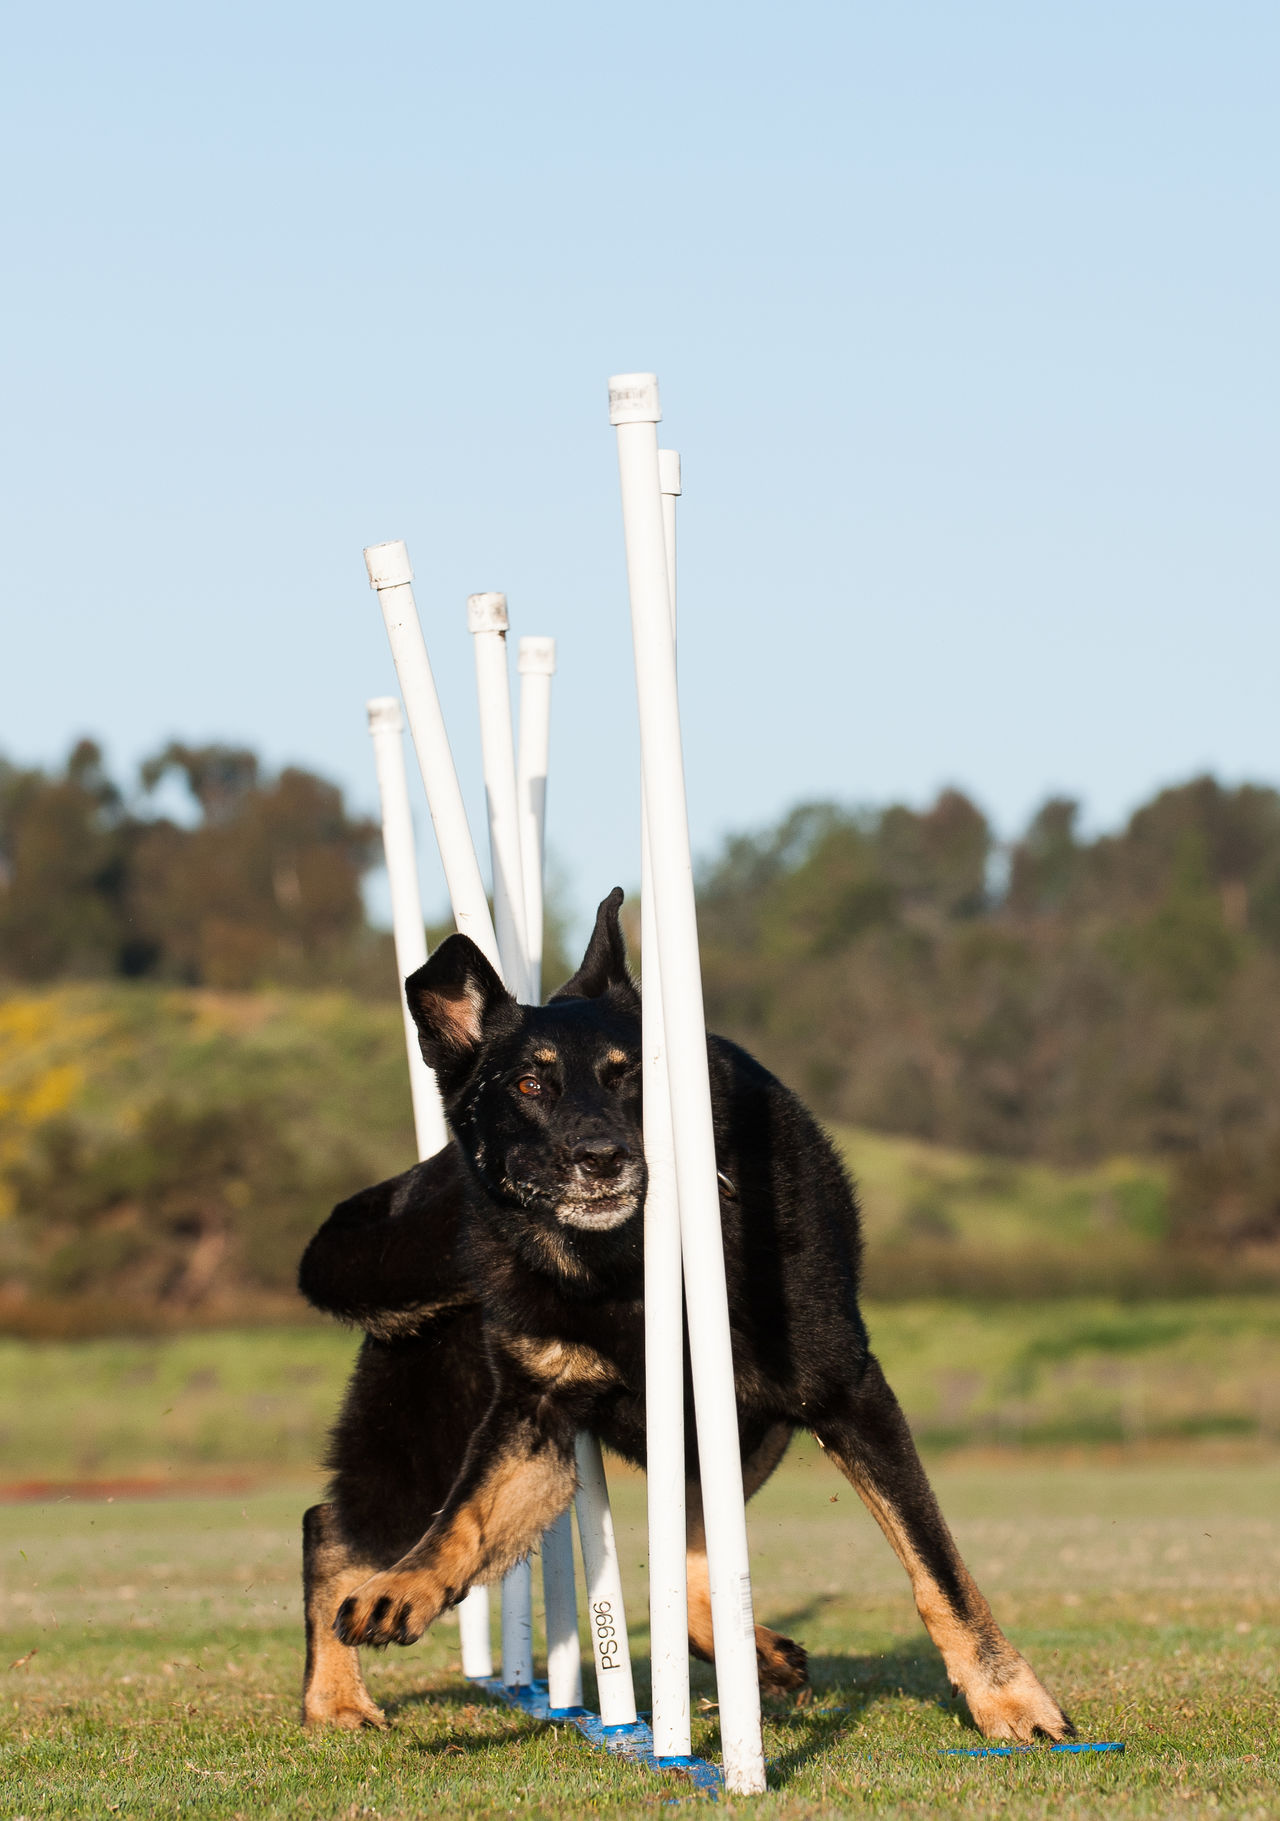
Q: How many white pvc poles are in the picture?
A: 6